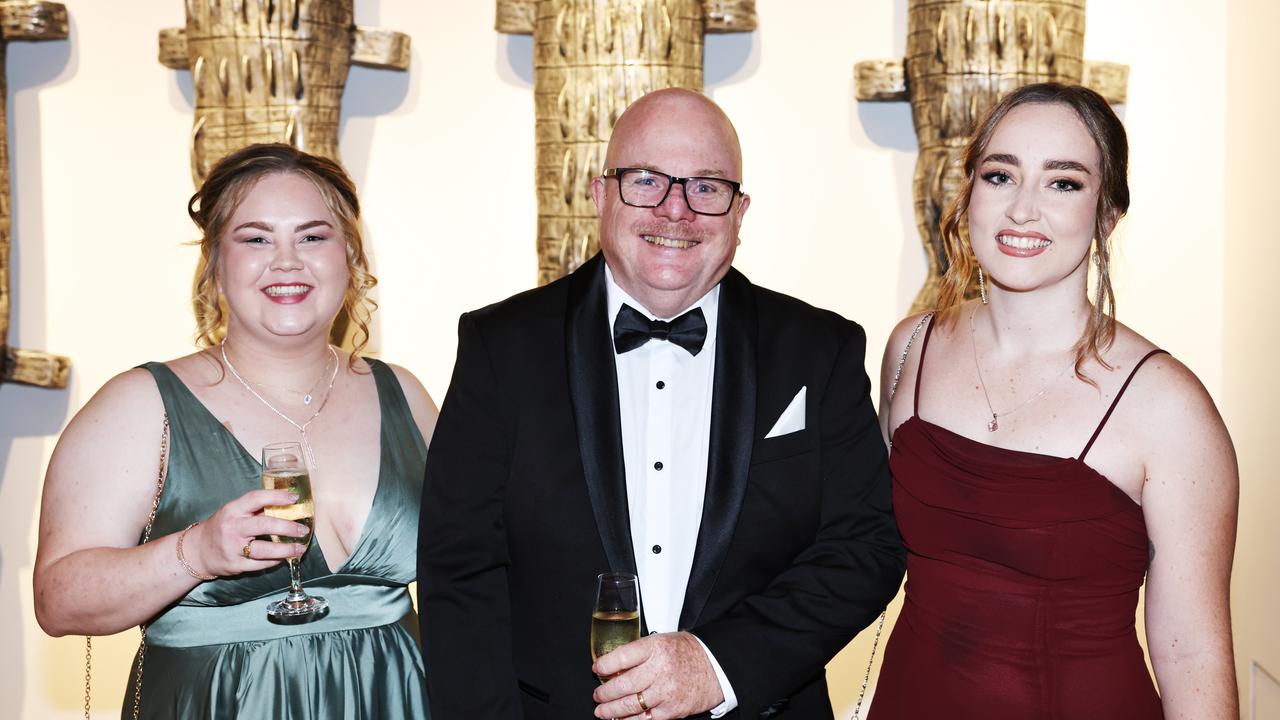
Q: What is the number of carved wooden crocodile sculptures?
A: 4